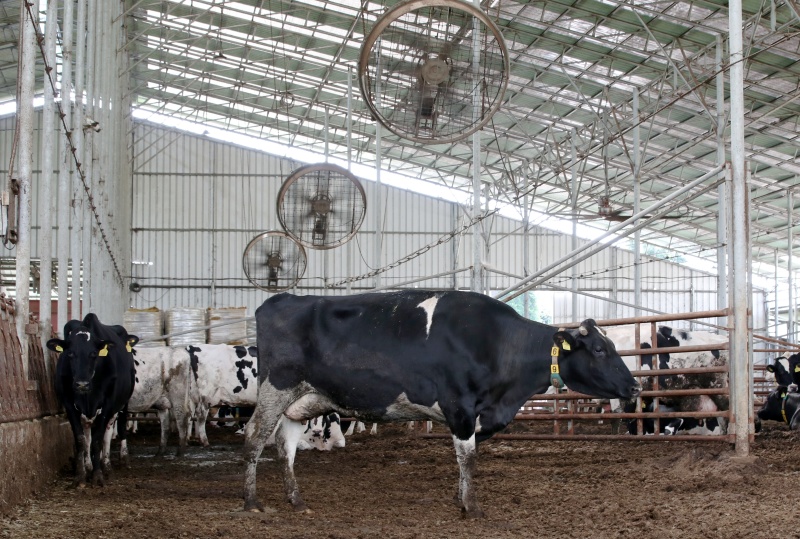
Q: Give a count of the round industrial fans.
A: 3